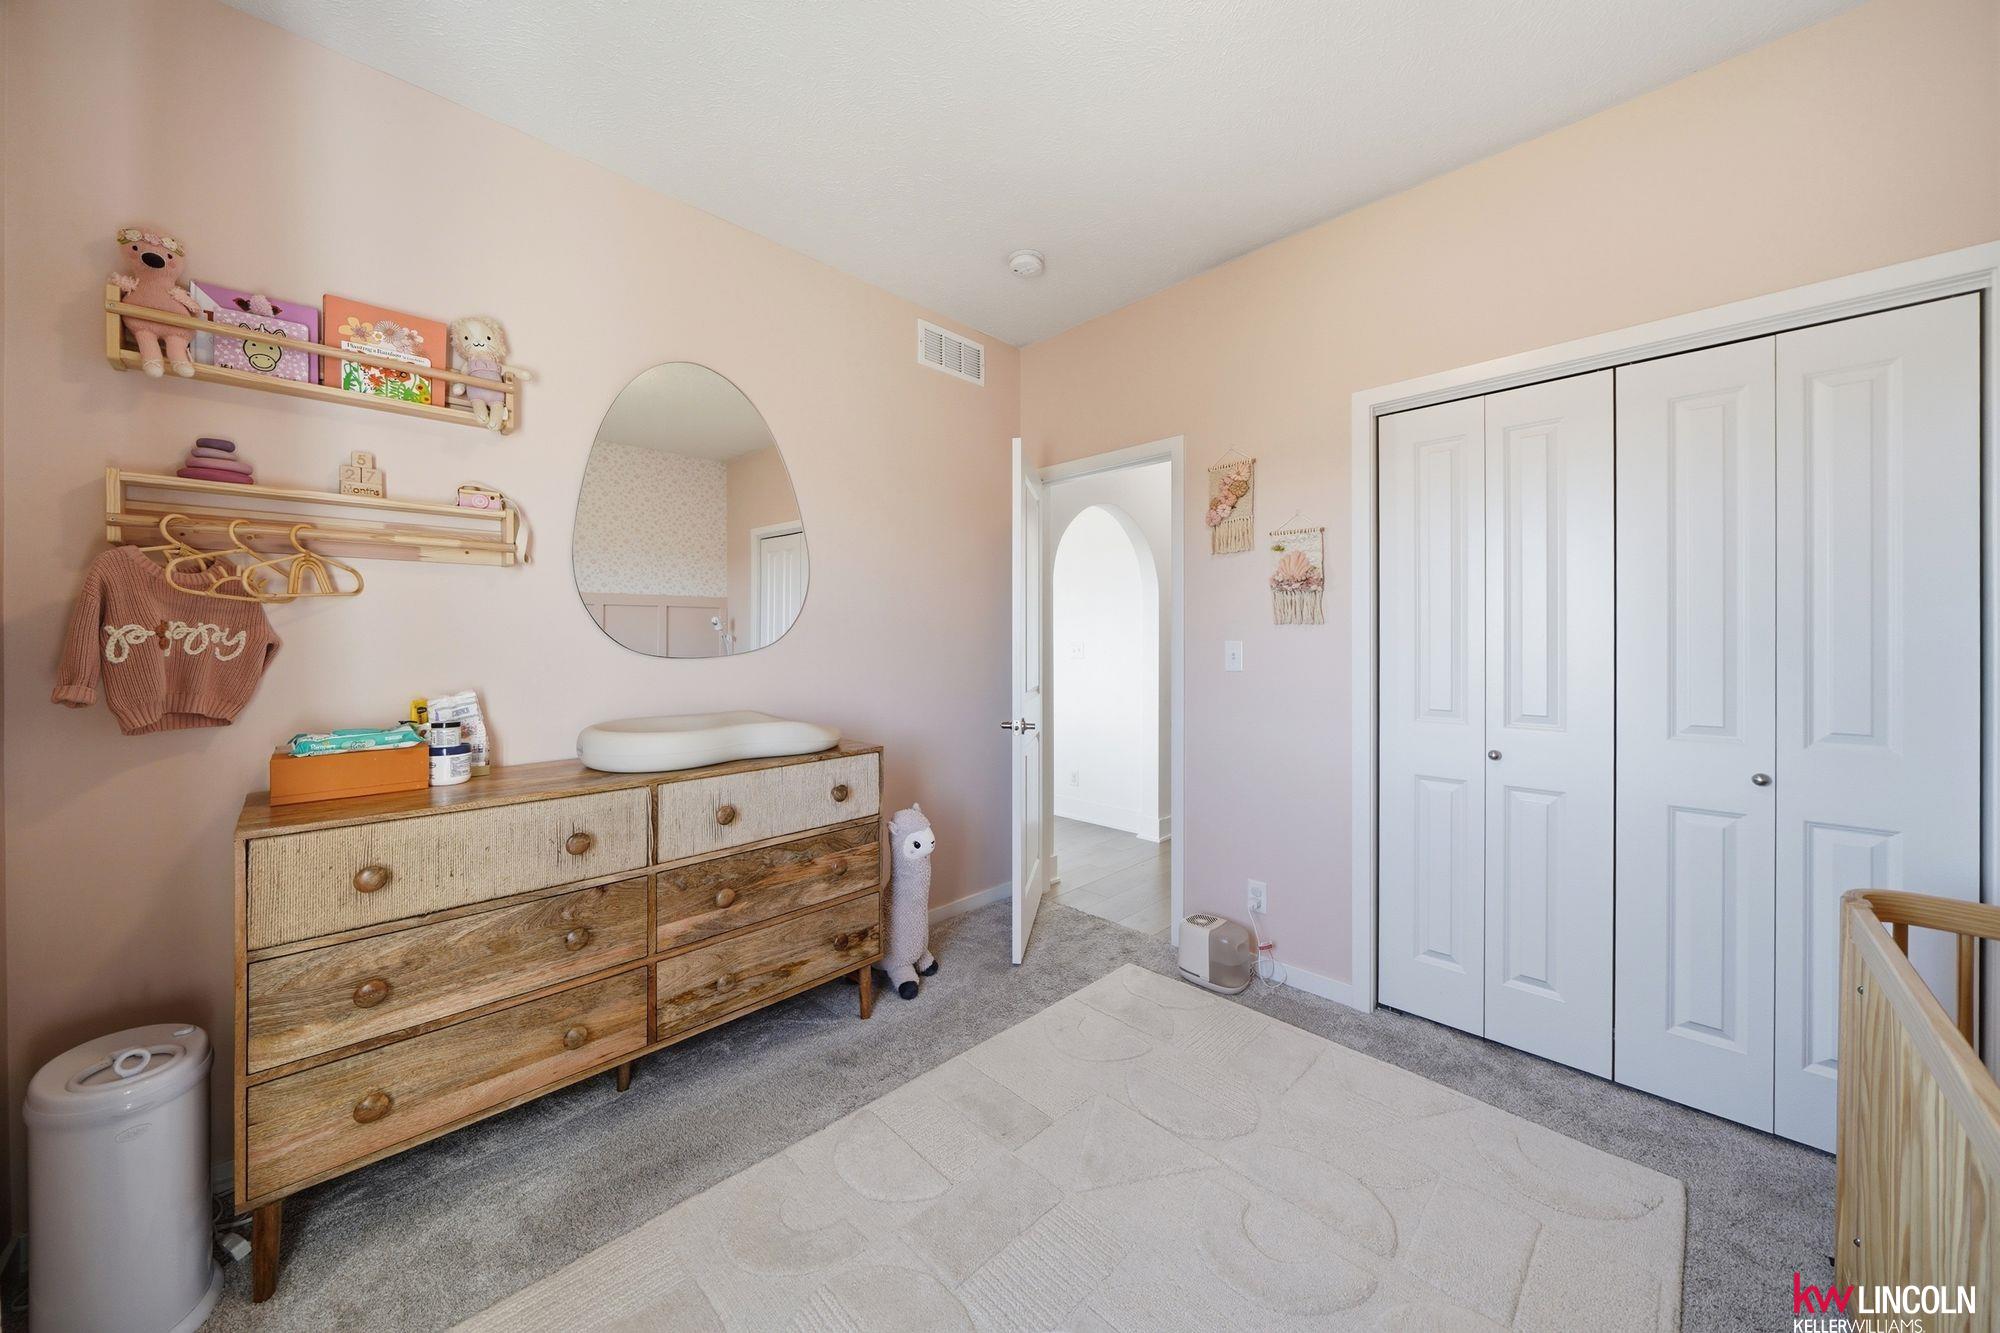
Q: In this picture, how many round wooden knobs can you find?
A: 12